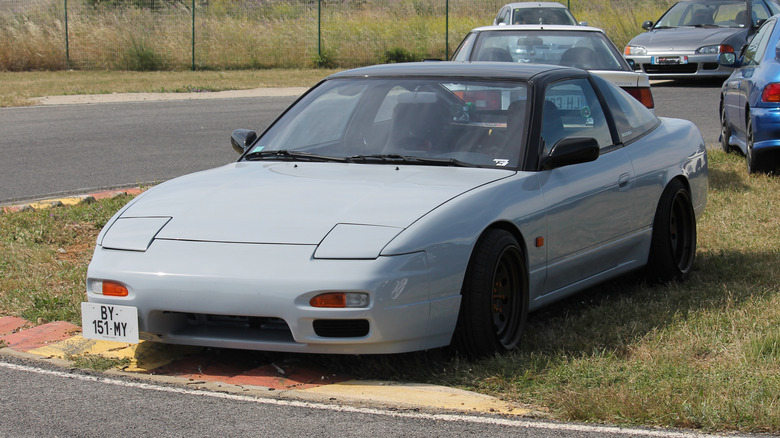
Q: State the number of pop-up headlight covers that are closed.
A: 2